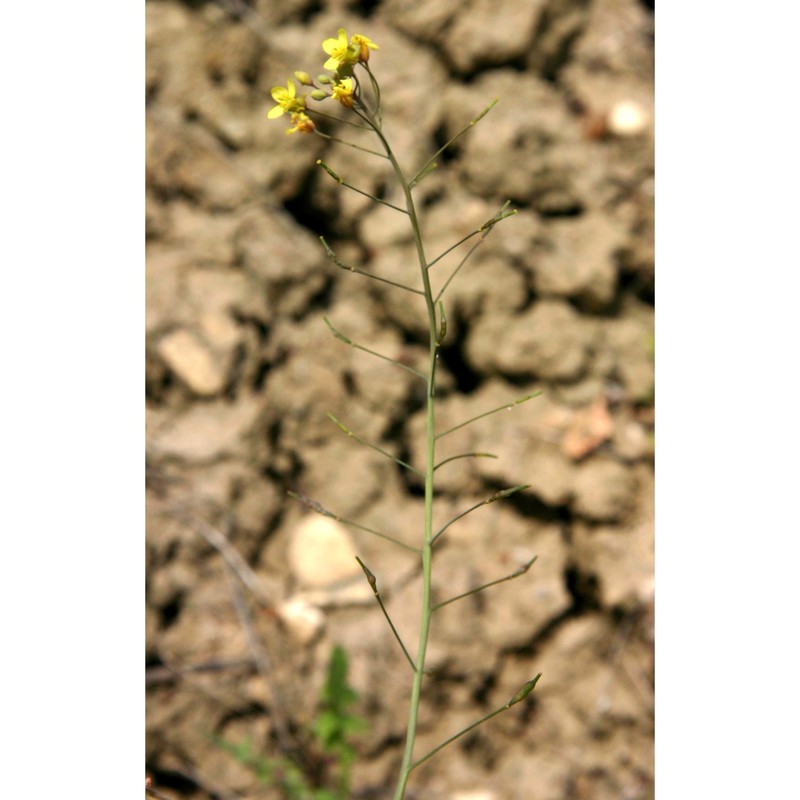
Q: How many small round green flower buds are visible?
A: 3